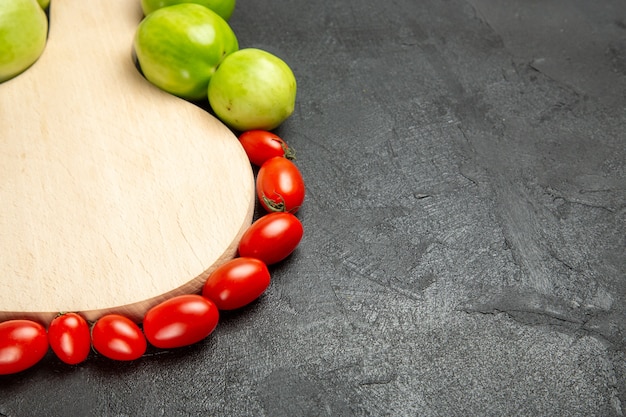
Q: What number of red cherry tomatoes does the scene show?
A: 8